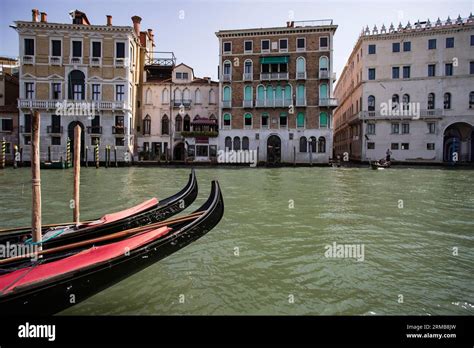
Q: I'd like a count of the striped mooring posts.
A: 3